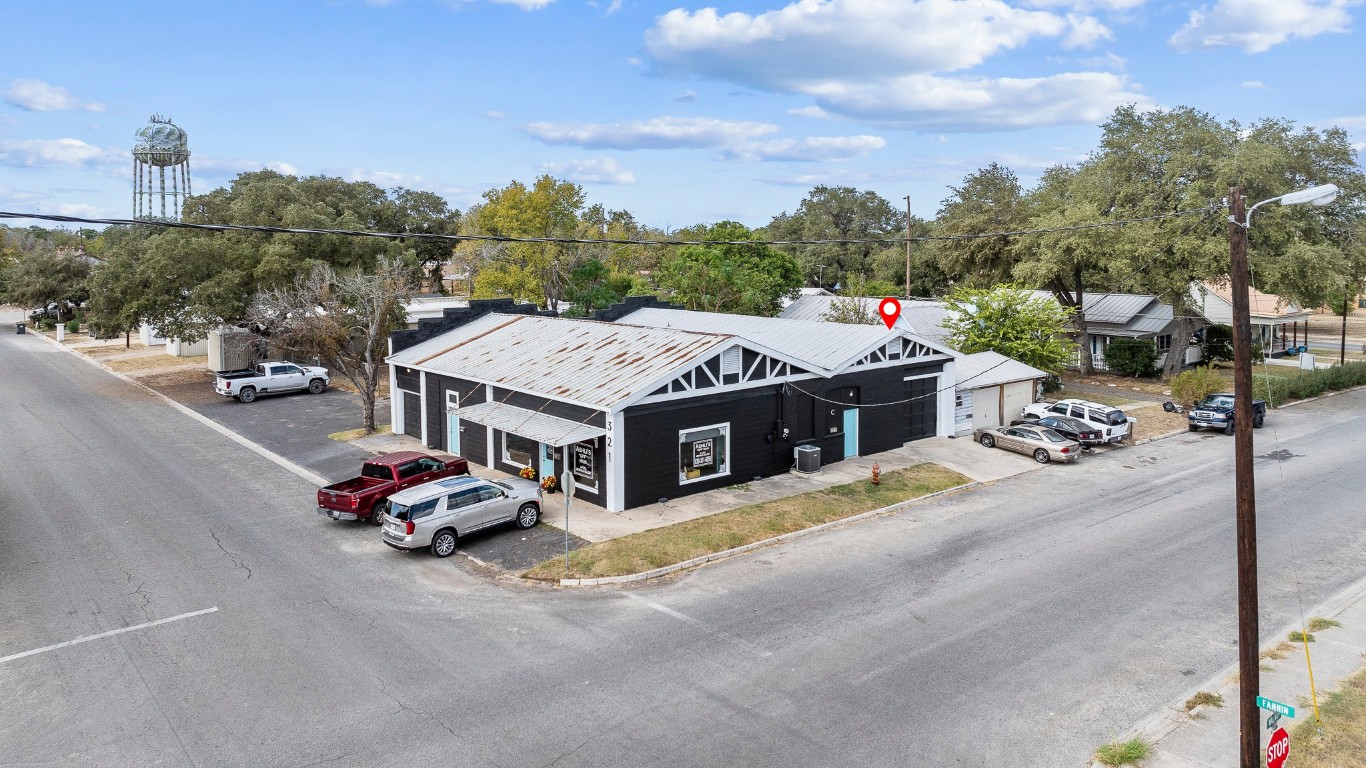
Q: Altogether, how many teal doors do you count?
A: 3